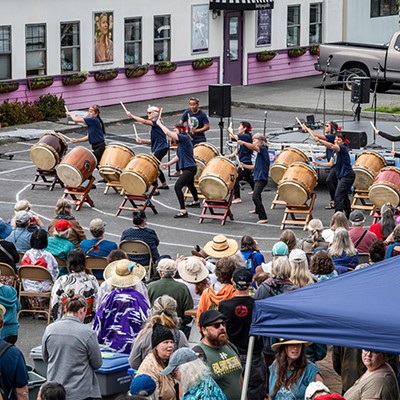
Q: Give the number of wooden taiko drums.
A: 10